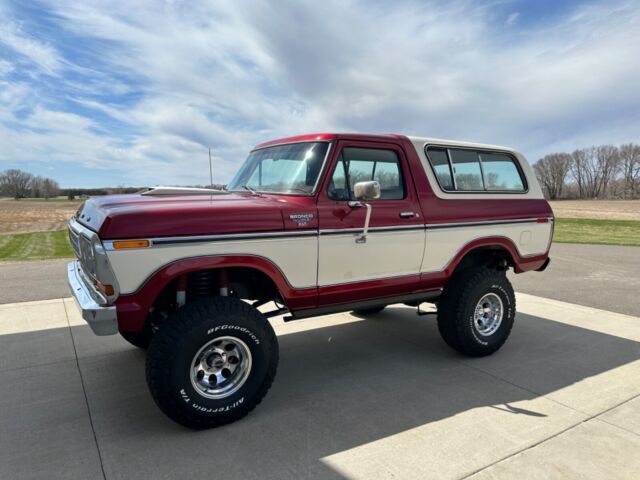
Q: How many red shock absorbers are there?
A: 2